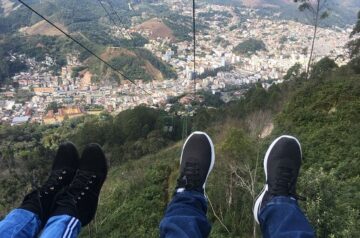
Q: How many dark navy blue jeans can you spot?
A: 1